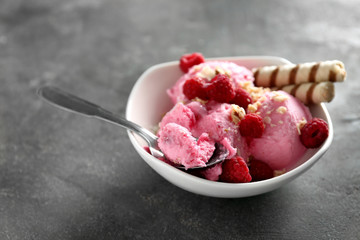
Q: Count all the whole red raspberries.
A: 8